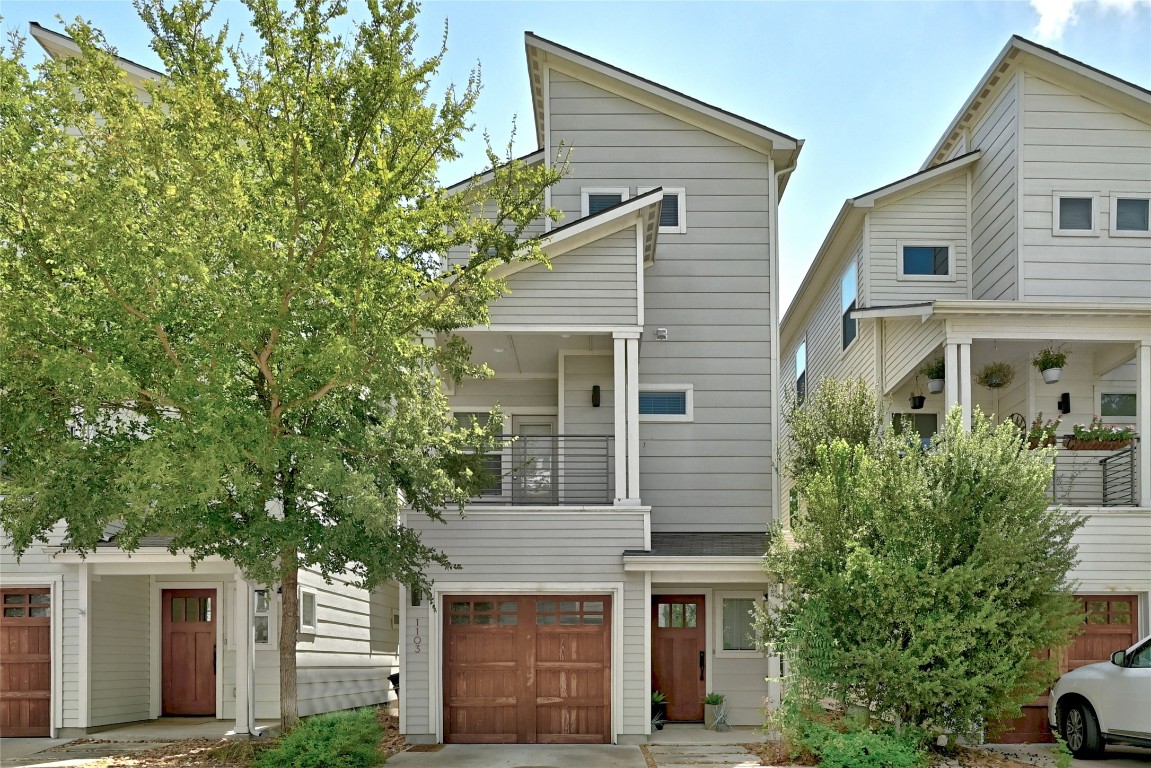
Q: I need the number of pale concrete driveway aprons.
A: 3